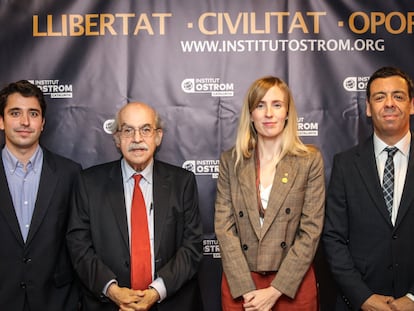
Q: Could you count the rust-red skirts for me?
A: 1